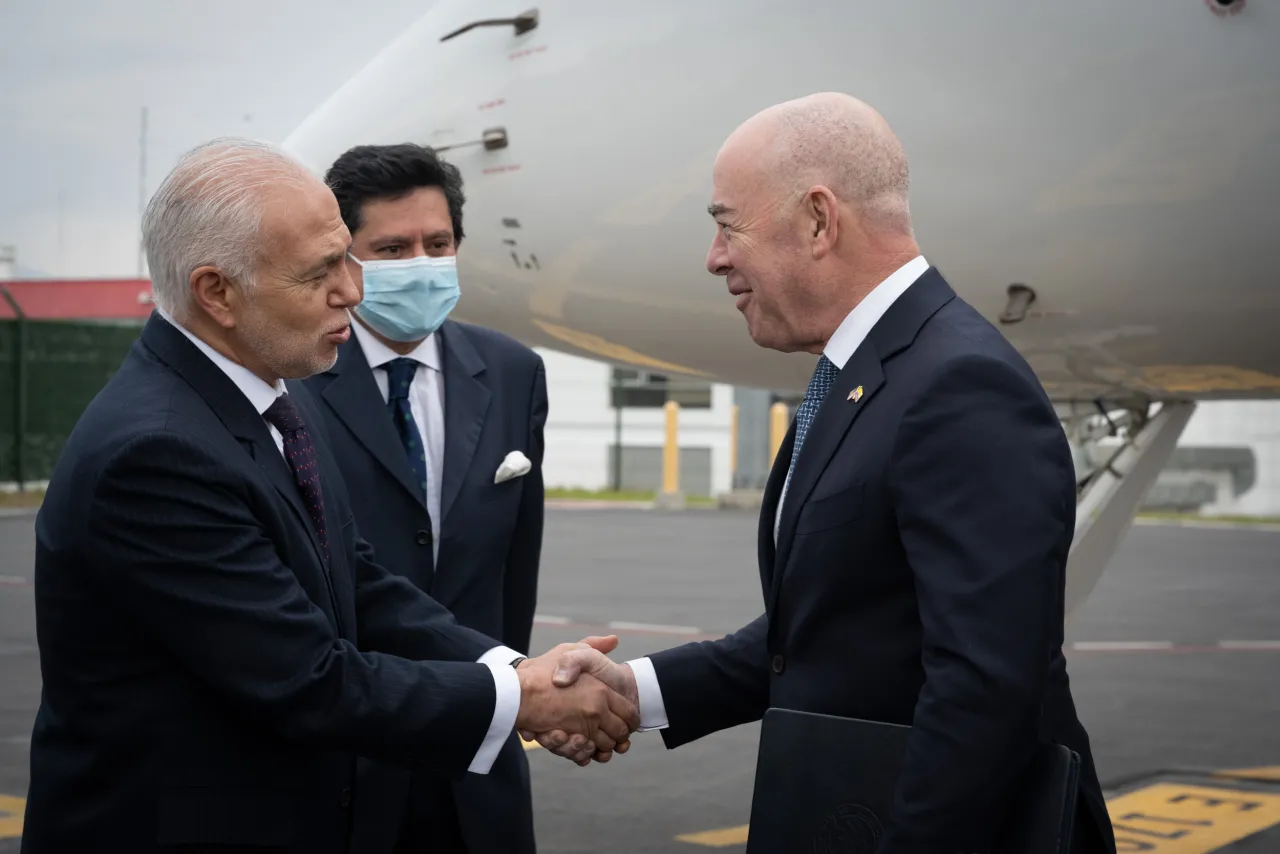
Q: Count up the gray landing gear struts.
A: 1